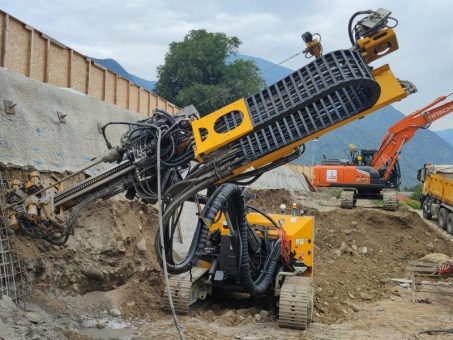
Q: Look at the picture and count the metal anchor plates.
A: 3